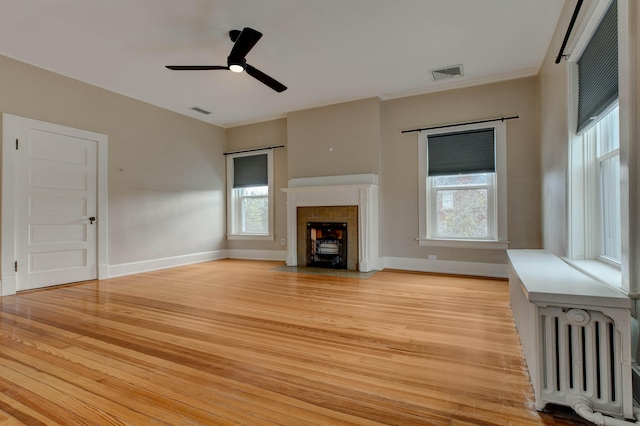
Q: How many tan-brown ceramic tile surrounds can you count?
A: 1